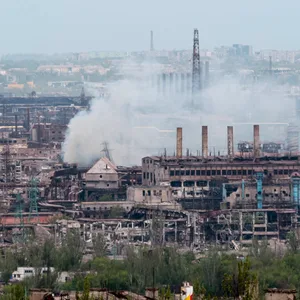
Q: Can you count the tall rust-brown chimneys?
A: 4